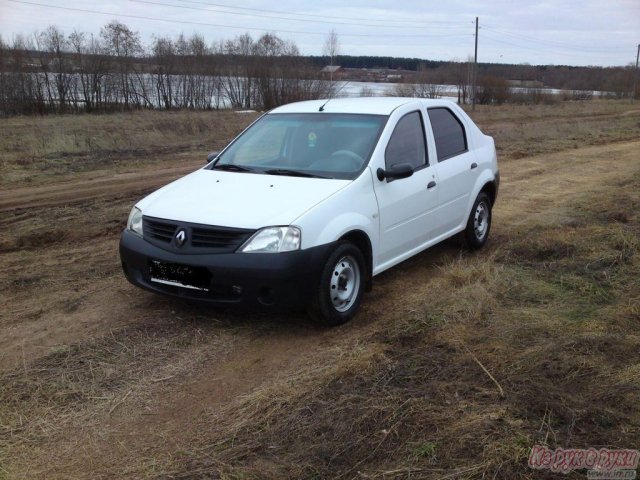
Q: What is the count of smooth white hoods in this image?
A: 1